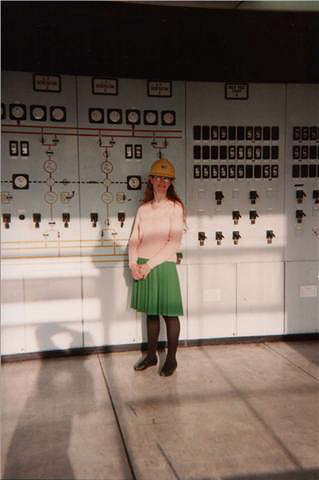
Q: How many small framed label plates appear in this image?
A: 4